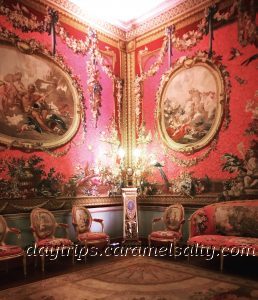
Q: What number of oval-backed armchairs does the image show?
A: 4